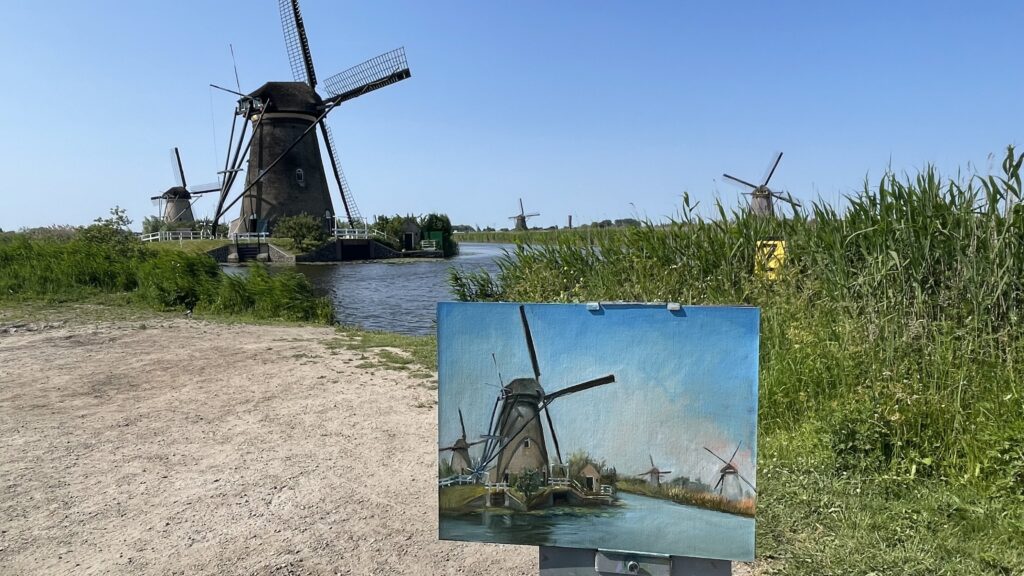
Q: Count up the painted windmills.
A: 4